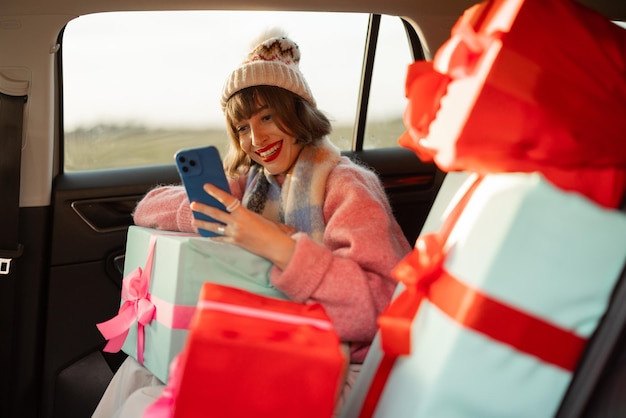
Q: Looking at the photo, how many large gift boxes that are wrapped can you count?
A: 4